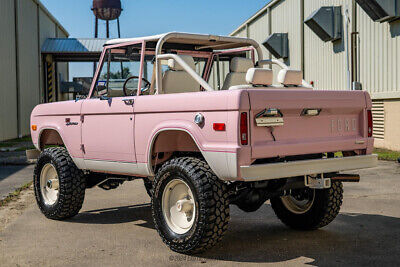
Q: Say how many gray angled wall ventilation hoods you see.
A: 3